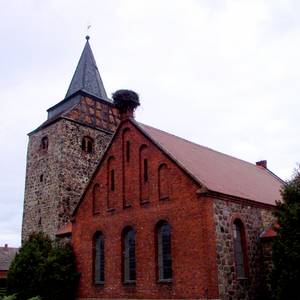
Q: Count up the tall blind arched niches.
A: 5